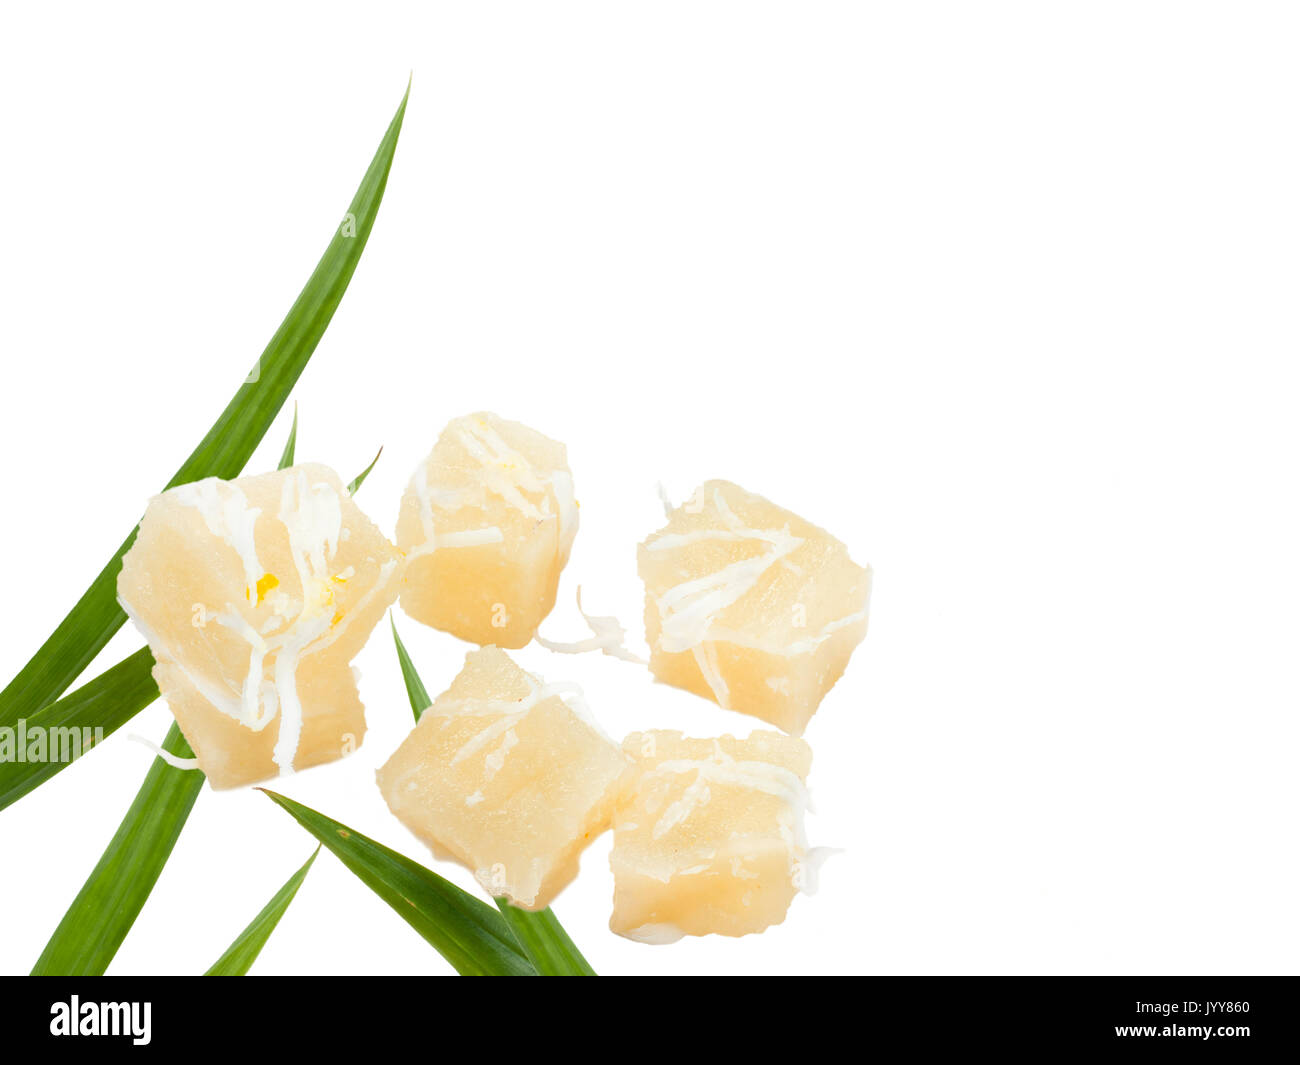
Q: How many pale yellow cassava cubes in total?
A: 5